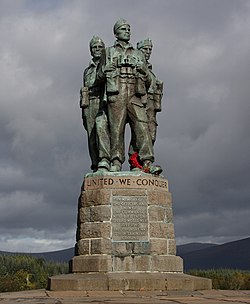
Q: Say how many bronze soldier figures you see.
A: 3